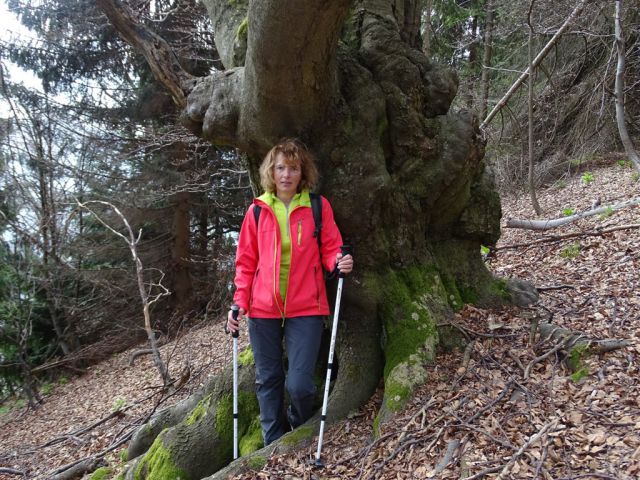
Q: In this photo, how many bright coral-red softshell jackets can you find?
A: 1